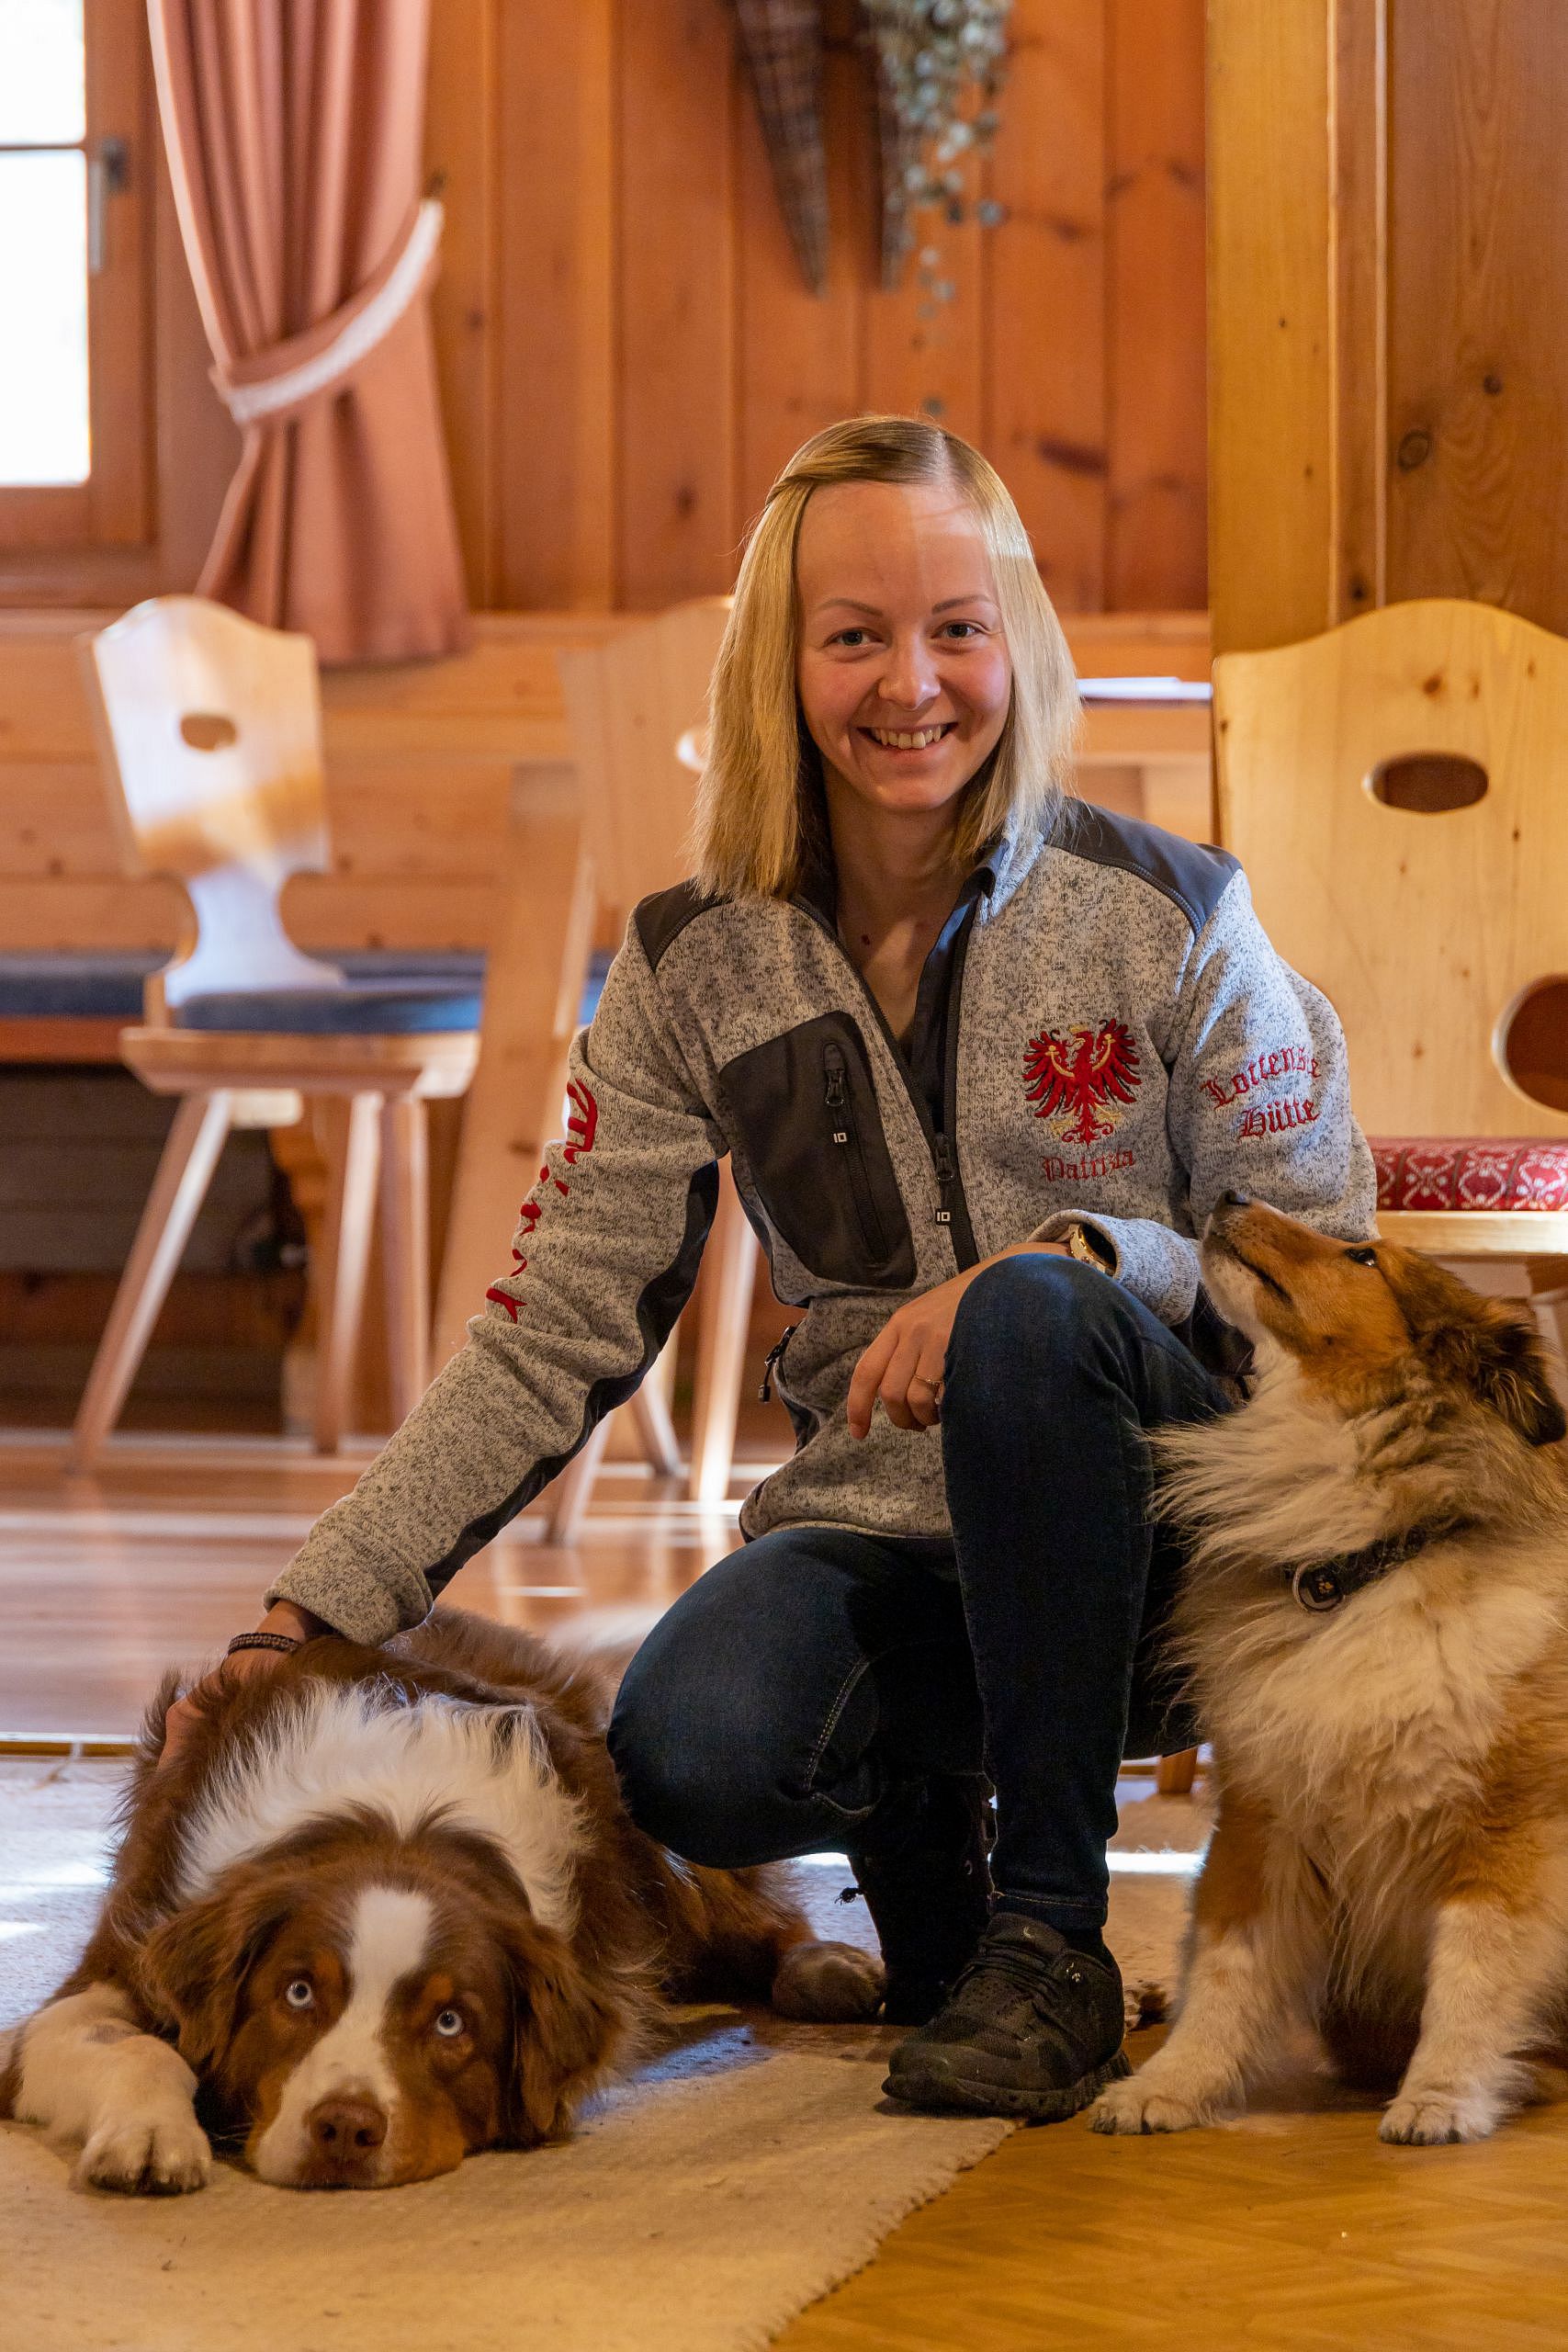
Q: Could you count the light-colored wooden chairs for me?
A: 3